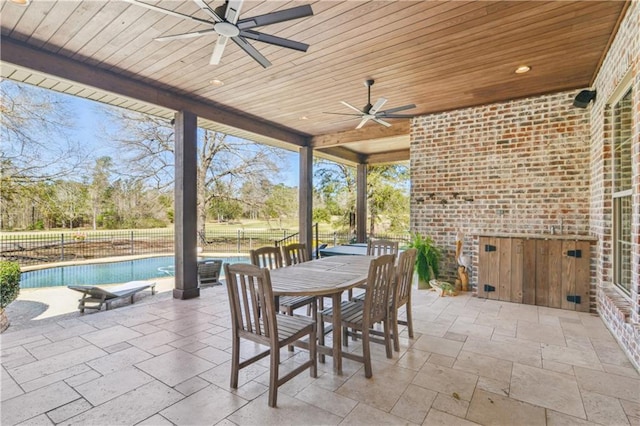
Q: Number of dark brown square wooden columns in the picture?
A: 3